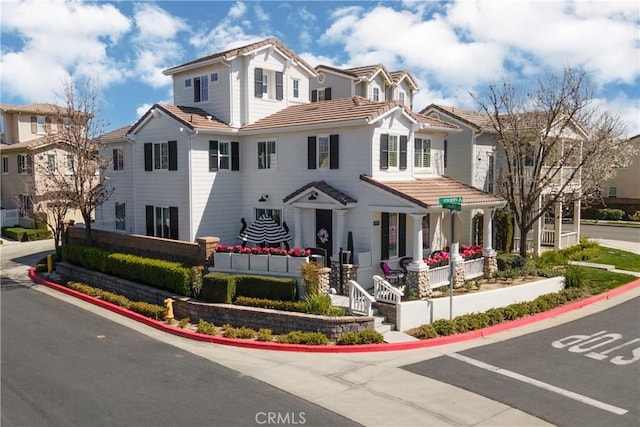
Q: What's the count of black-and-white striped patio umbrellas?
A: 1